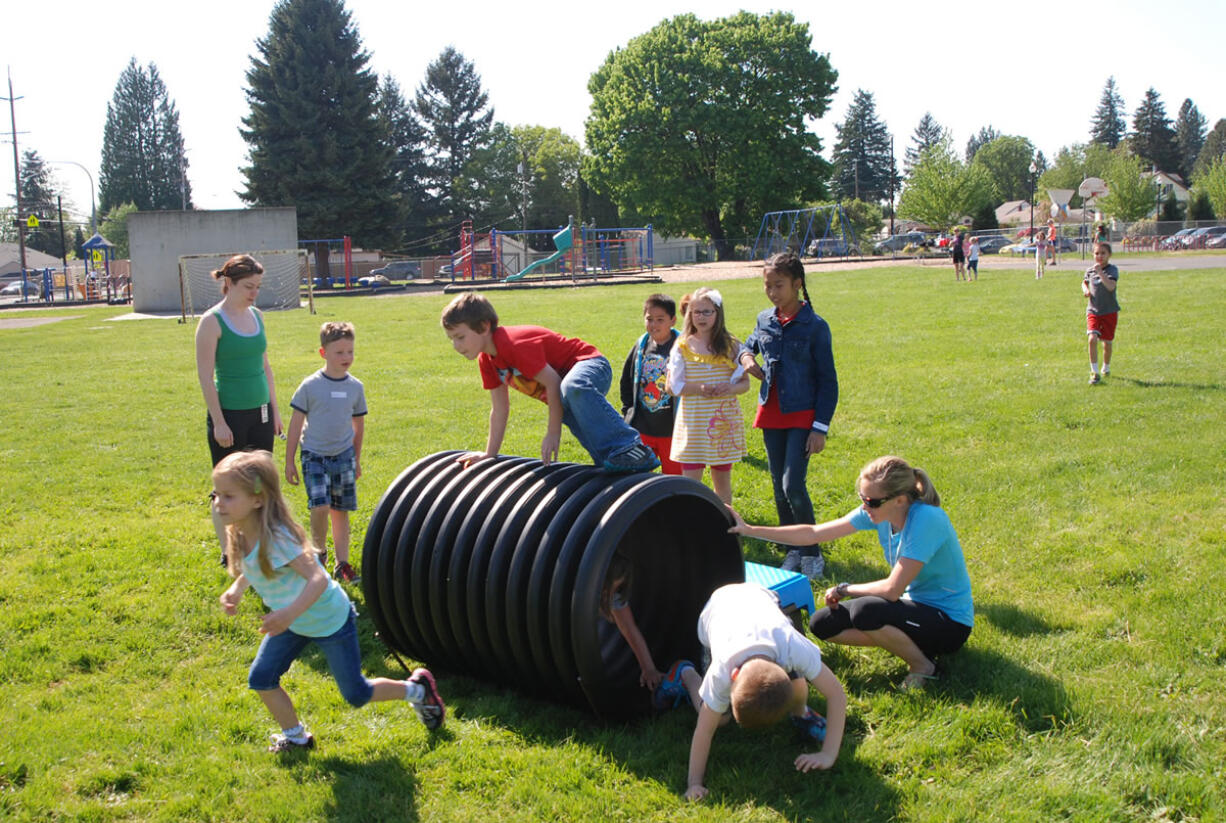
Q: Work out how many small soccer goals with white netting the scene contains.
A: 1